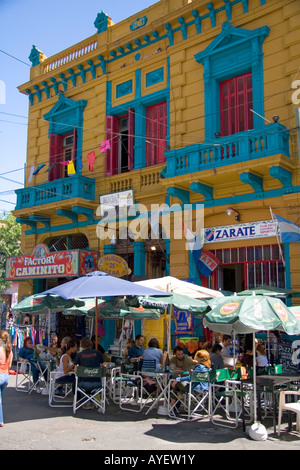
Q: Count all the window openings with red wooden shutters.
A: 4